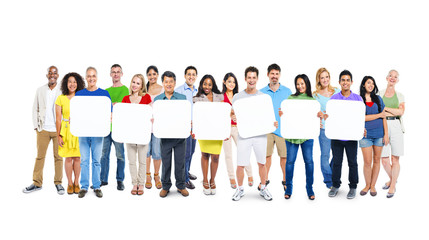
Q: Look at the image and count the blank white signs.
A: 7